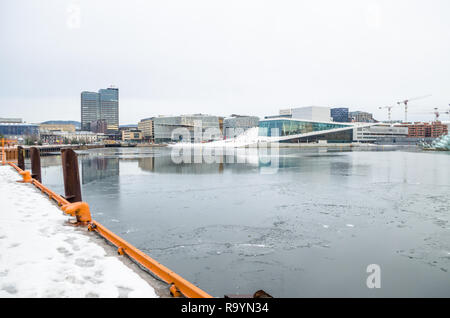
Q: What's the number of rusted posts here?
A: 3